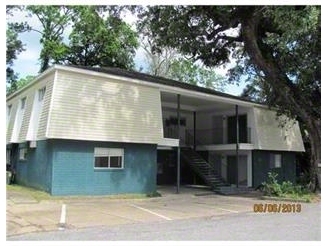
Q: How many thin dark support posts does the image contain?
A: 3